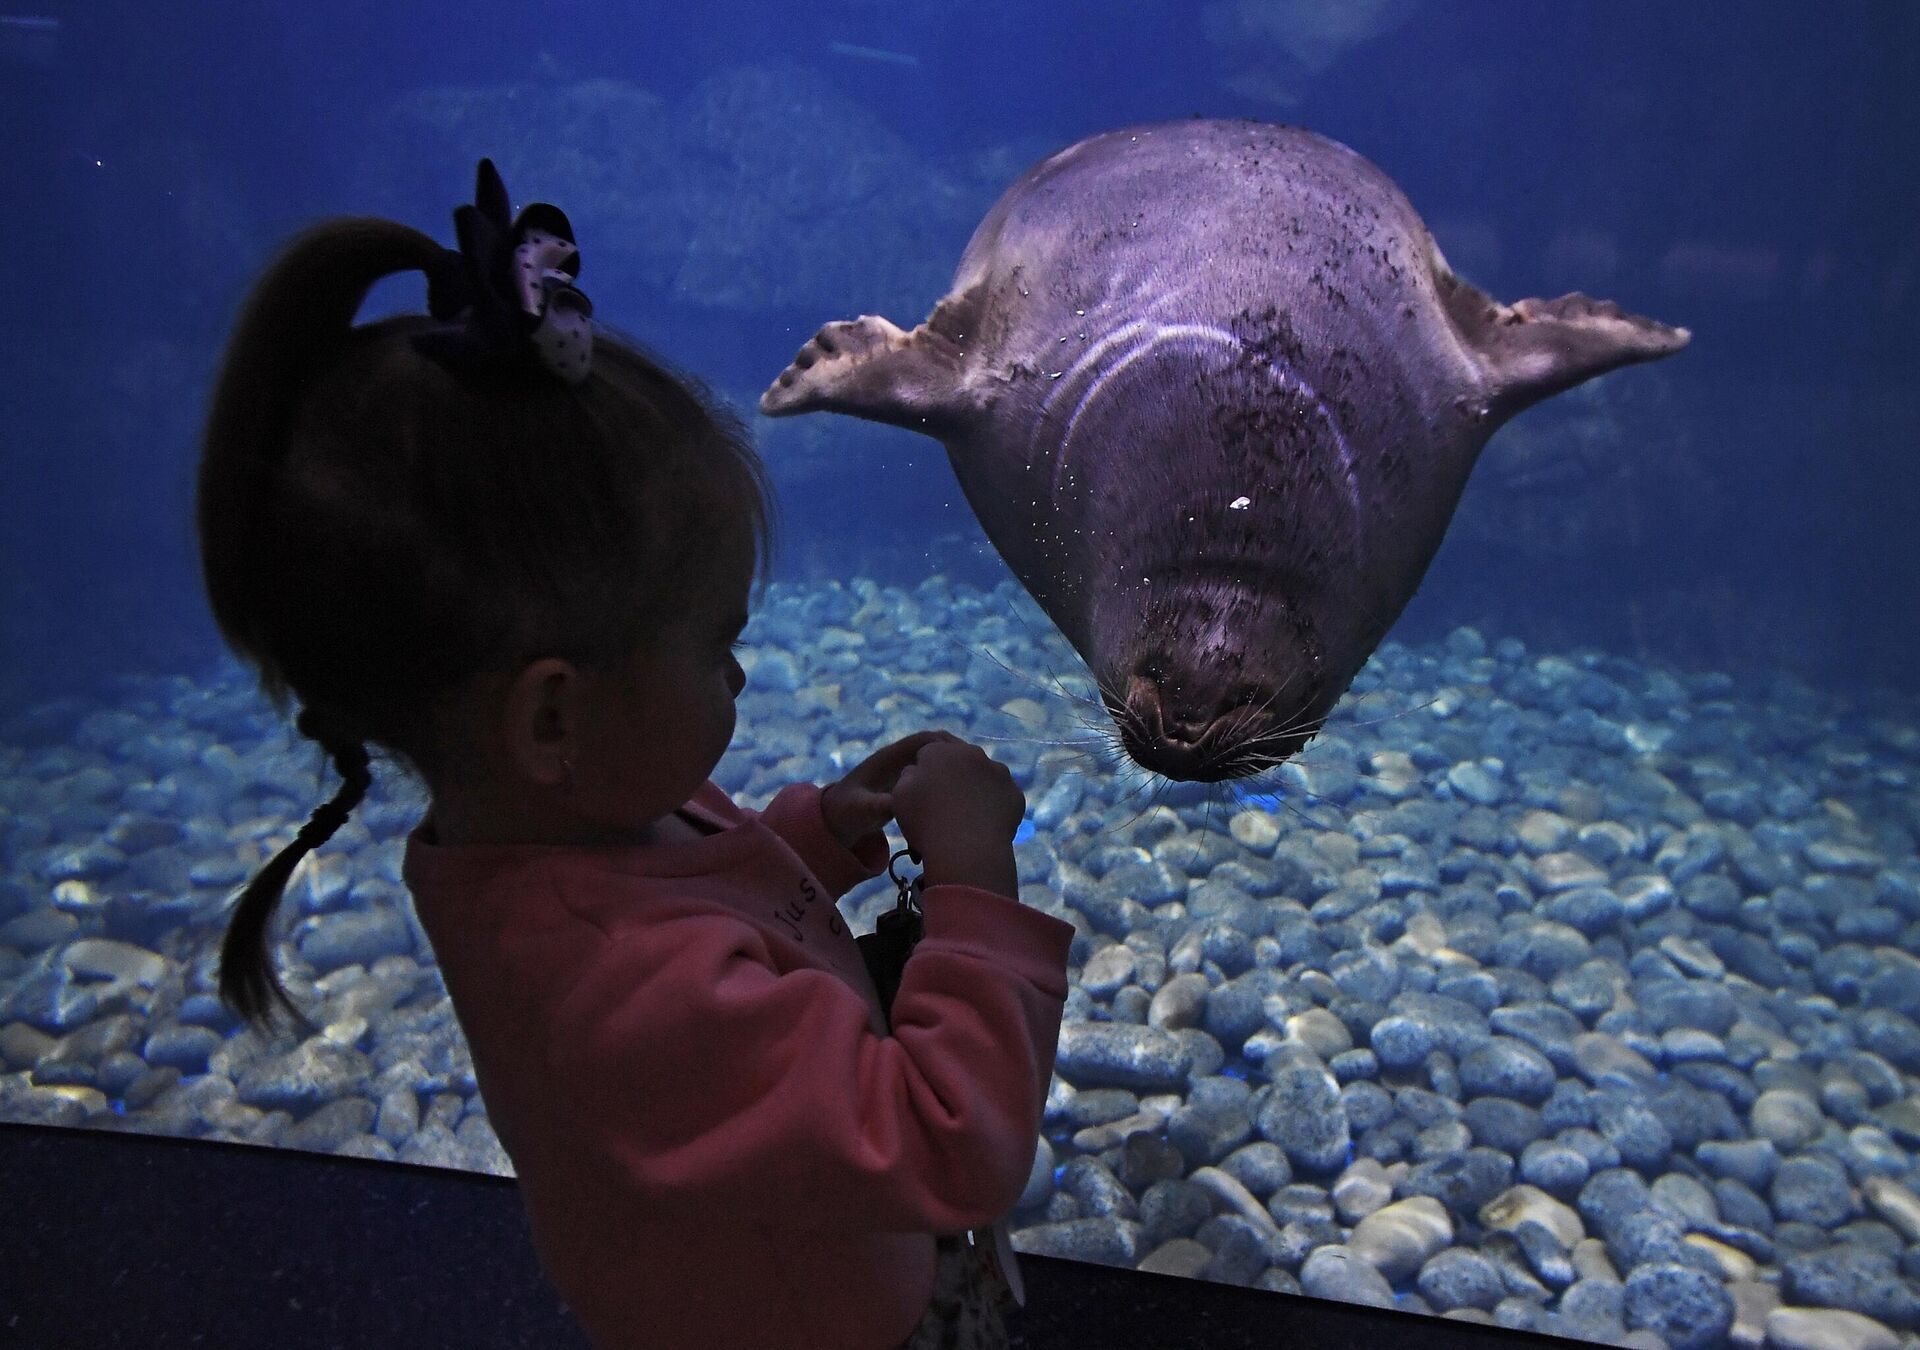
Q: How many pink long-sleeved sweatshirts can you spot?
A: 1